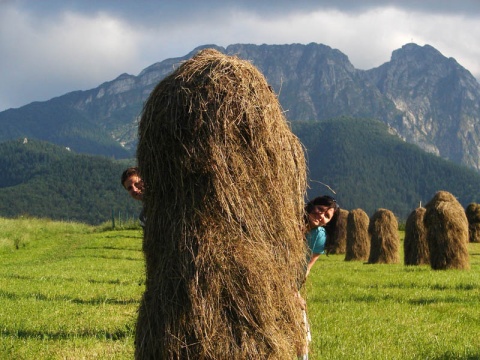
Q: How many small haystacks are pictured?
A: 6